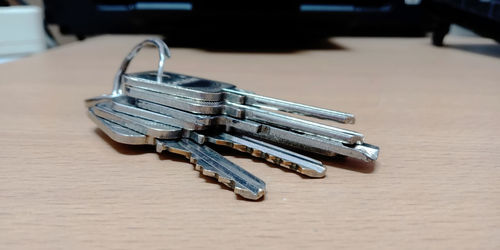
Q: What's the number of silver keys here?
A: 5